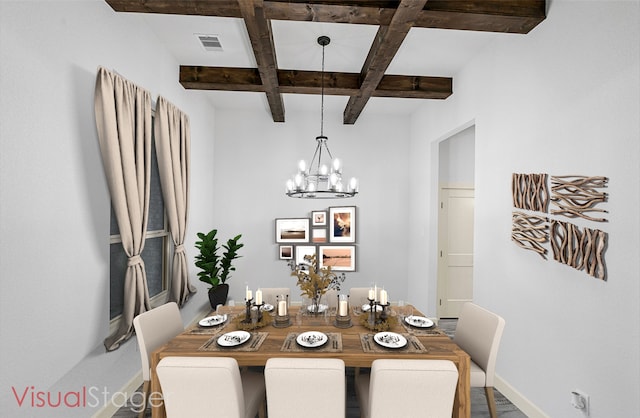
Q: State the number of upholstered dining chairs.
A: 8